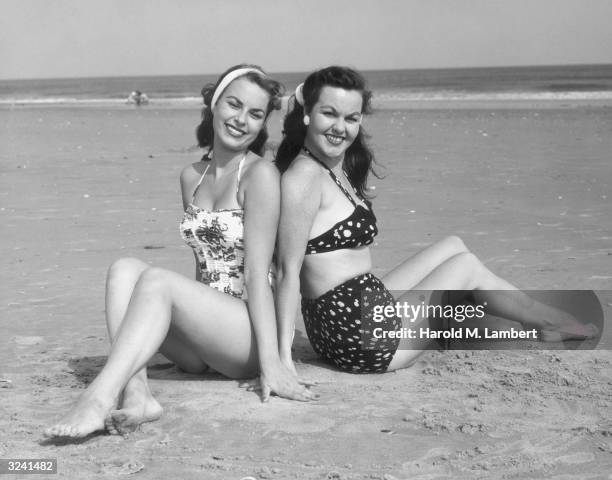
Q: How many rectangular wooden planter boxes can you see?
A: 0